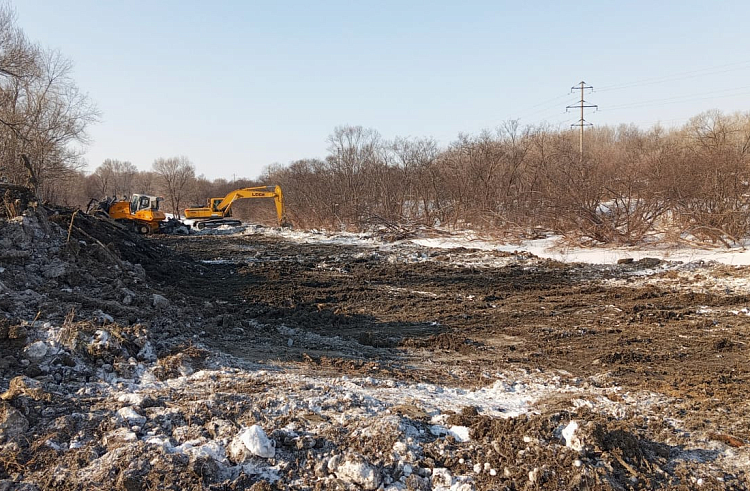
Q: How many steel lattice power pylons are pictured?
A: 1